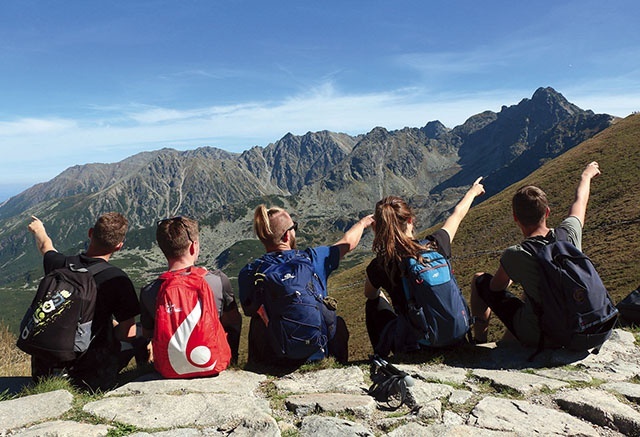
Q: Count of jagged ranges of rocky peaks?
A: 1